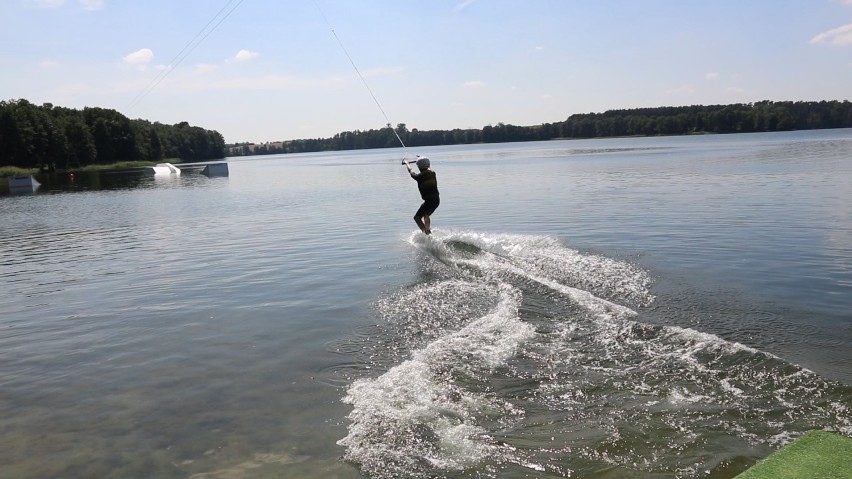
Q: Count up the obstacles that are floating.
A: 3